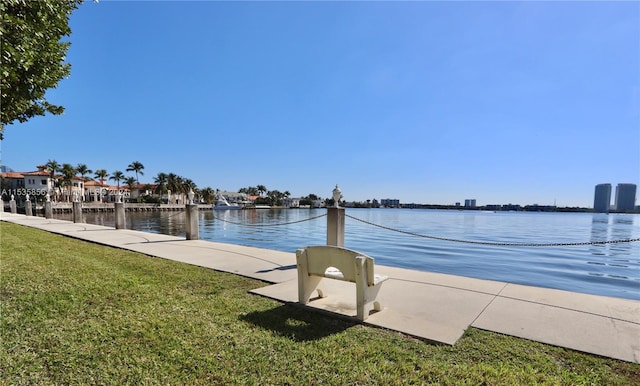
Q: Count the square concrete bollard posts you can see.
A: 8